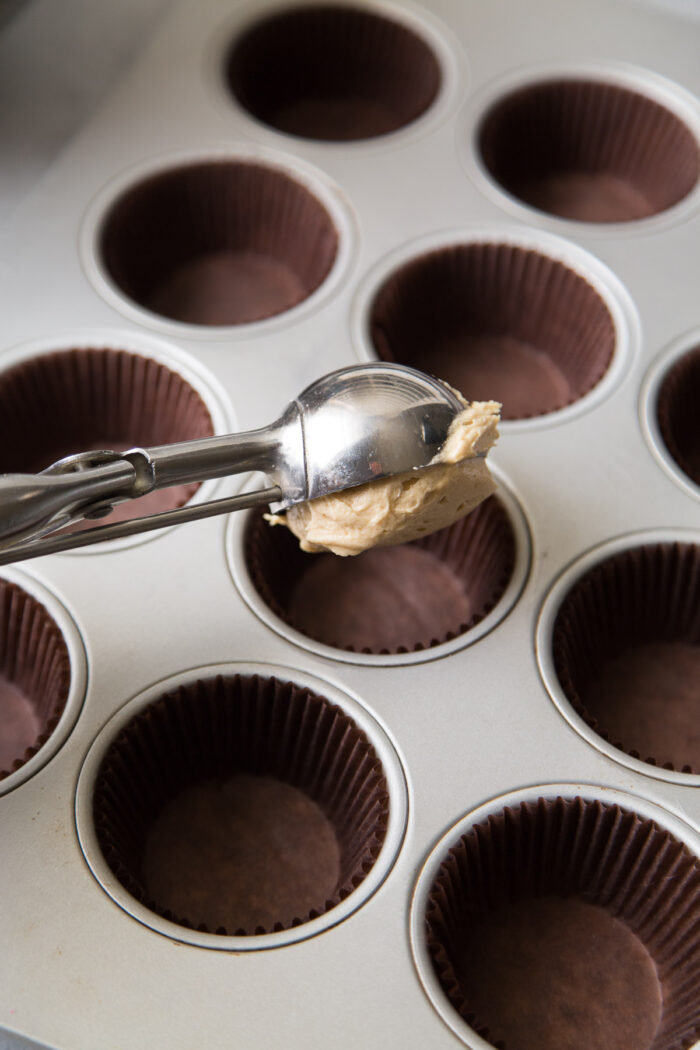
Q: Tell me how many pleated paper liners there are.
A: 11